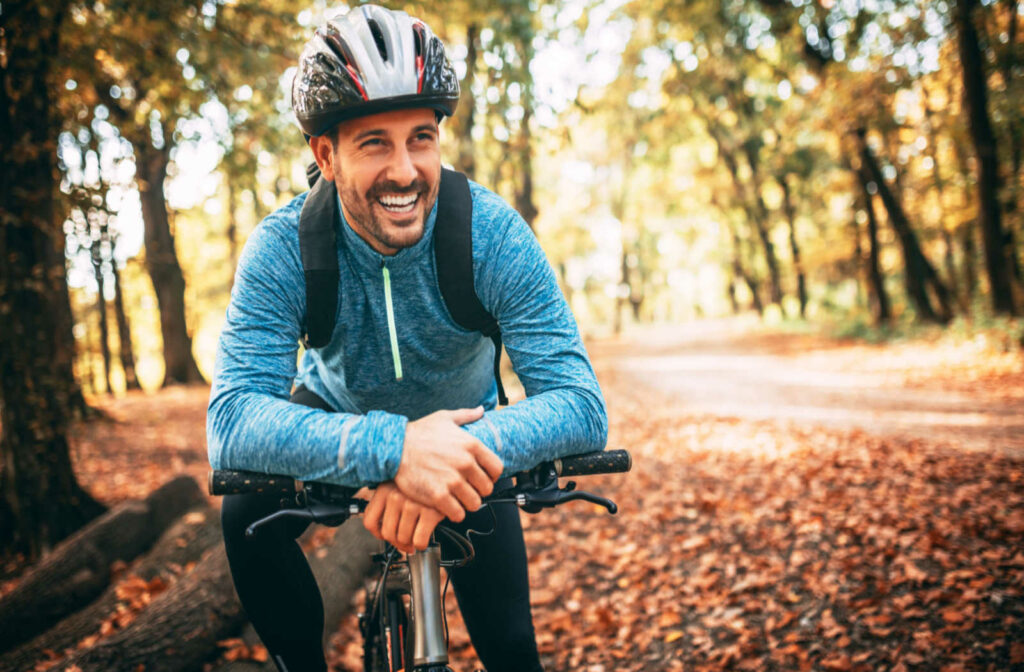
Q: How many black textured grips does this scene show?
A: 2